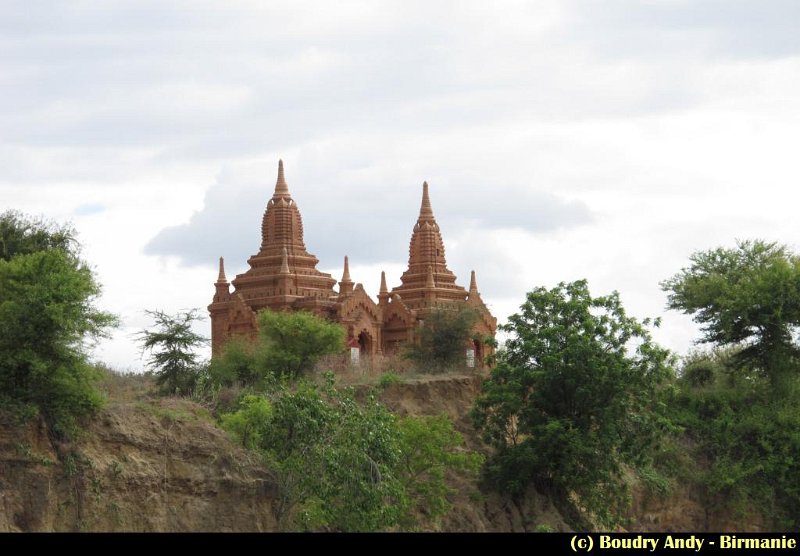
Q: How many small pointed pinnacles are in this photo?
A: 6